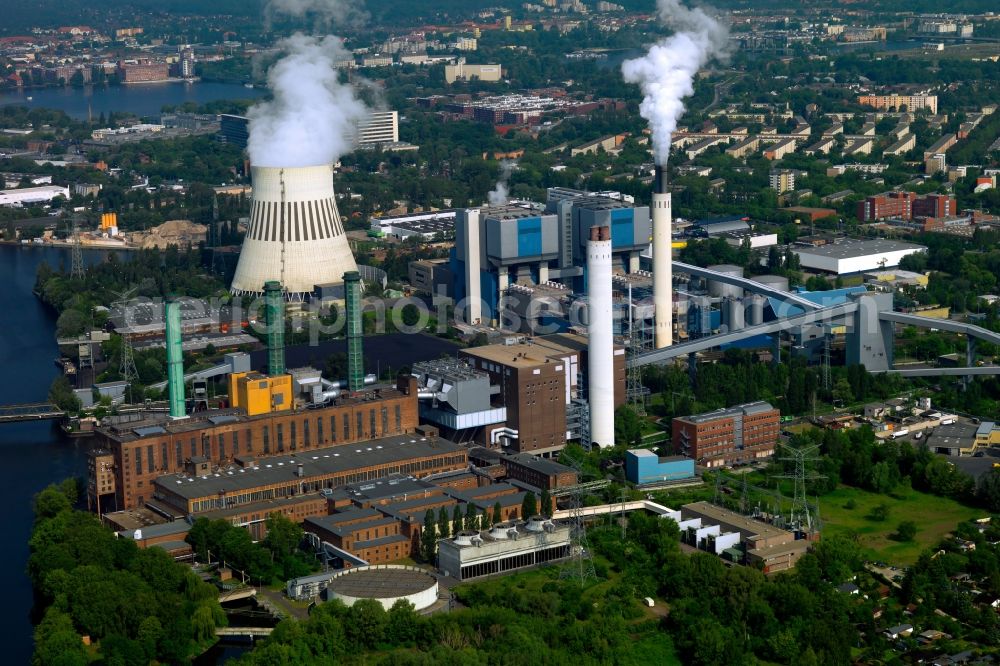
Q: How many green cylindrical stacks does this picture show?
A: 3